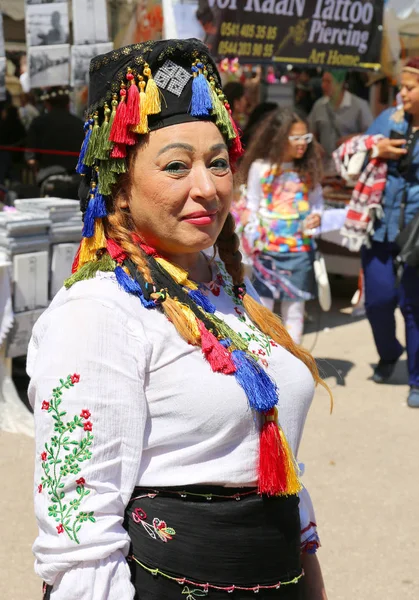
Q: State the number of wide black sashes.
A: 1